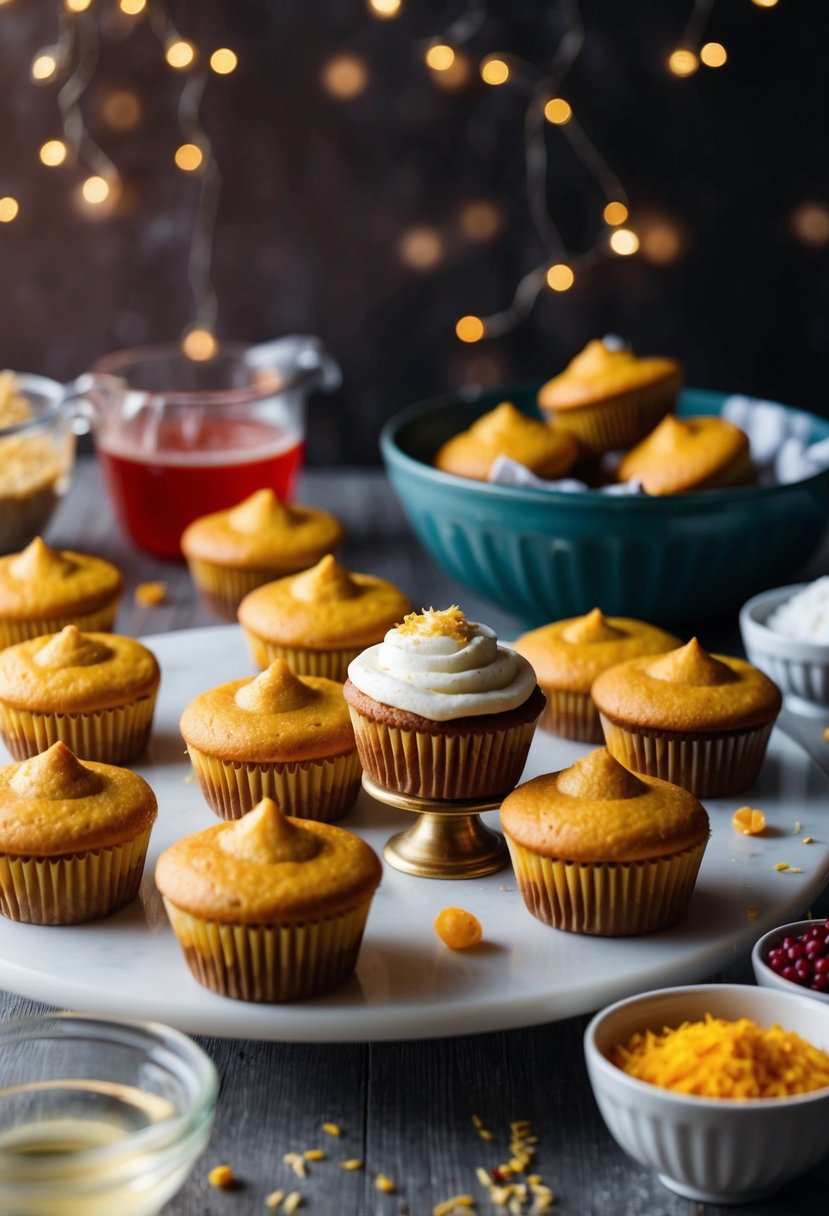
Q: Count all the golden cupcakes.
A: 13